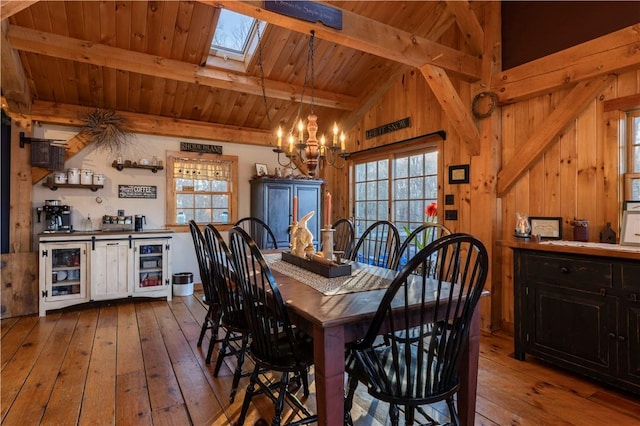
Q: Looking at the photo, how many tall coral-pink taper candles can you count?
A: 2